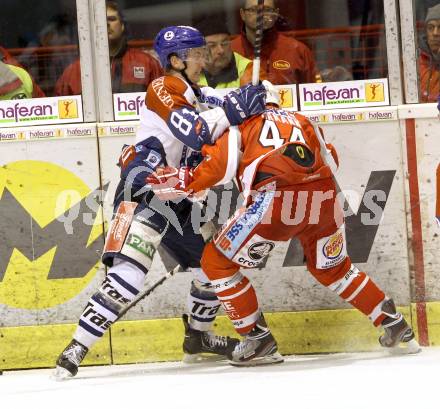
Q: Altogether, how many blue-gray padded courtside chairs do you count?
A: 0